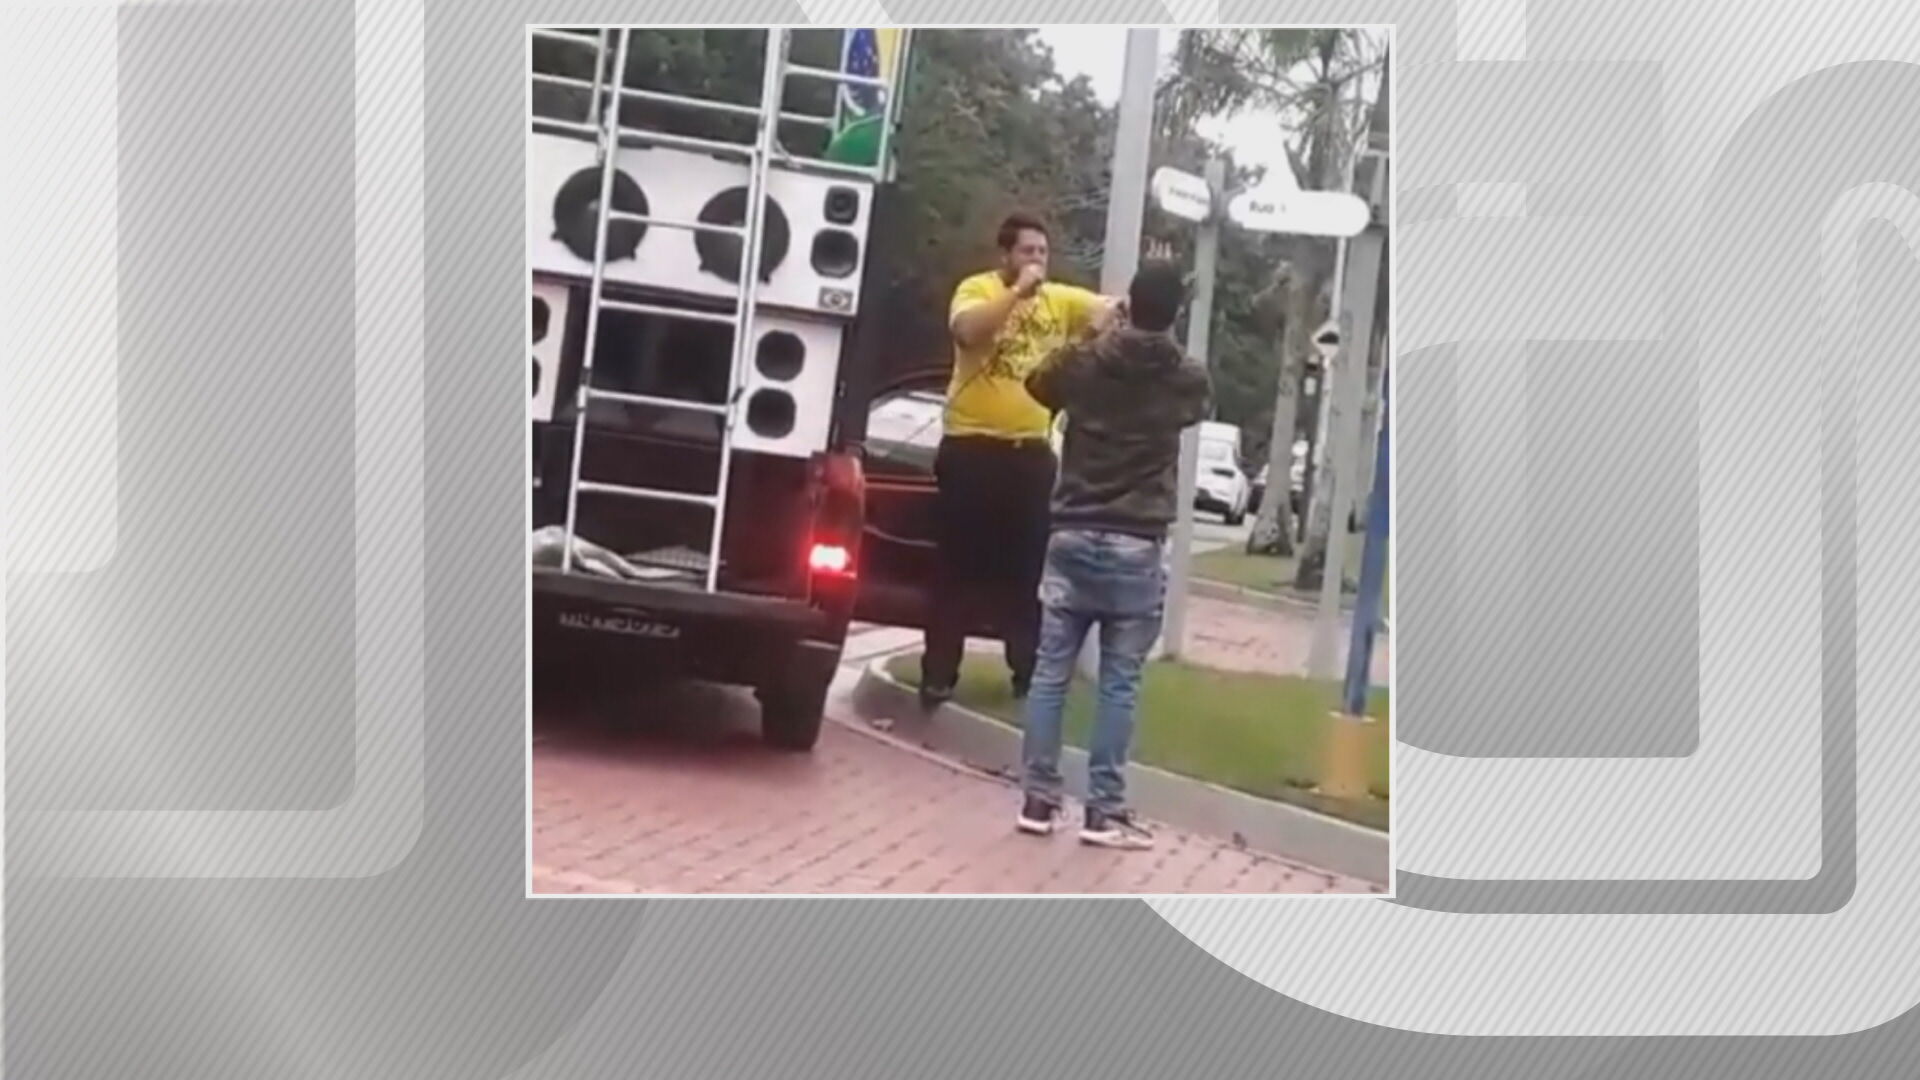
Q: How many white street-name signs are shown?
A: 2